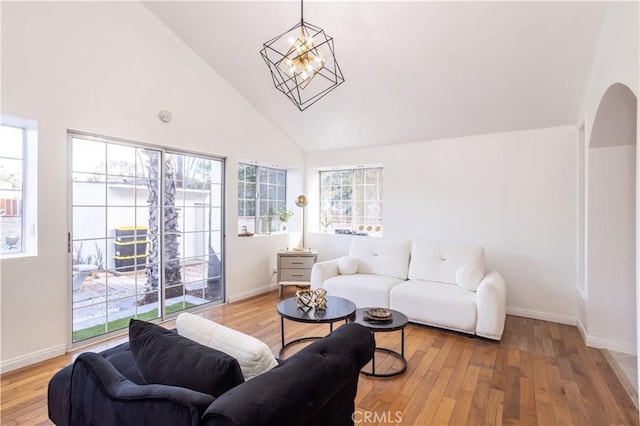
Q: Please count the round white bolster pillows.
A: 2